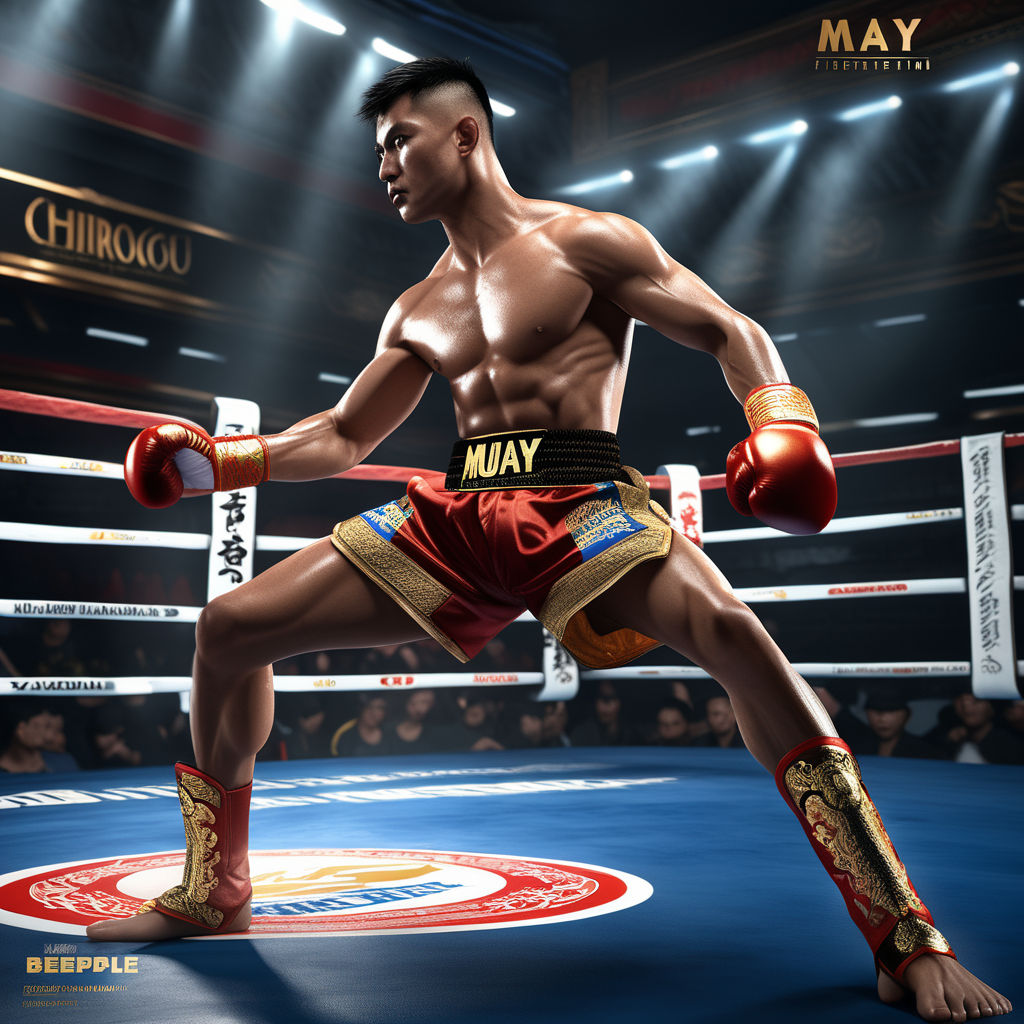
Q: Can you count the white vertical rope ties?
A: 4